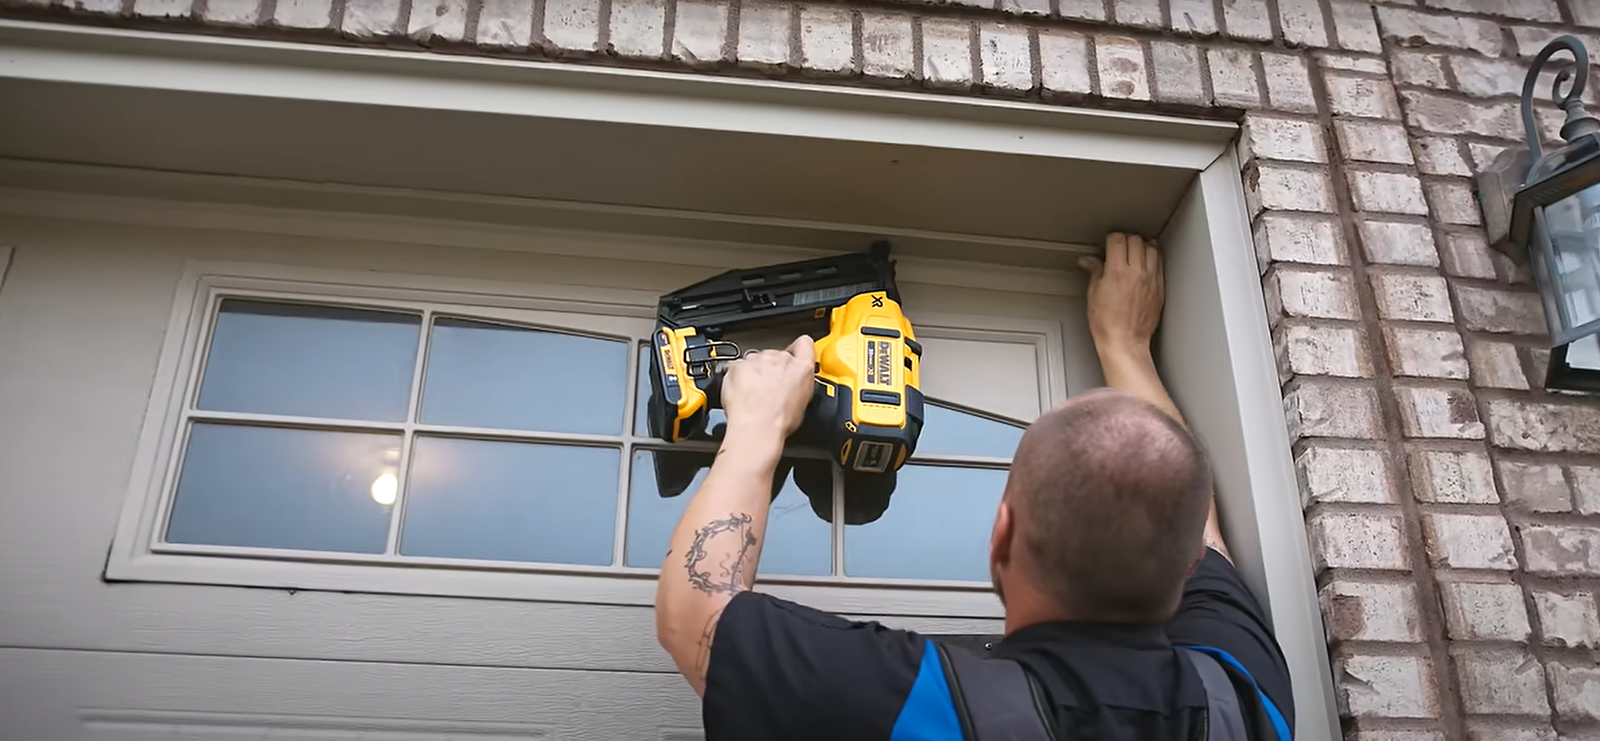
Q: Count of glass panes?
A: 8